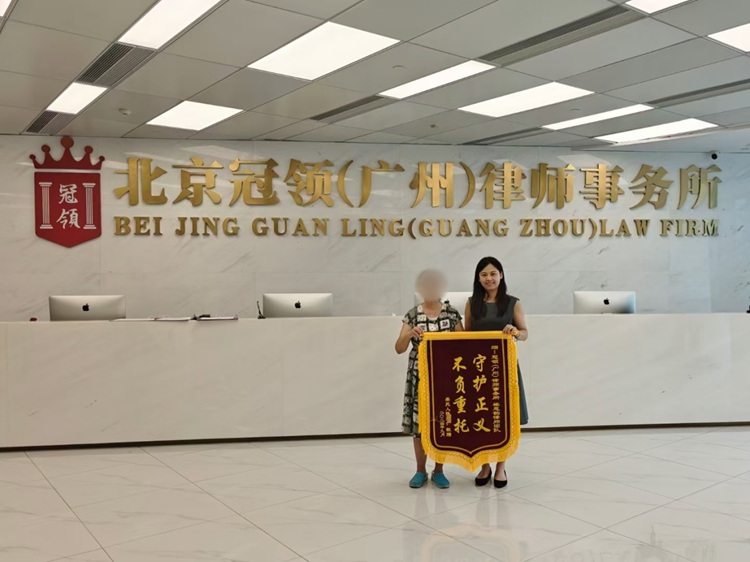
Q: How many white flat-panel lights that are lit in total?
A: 11